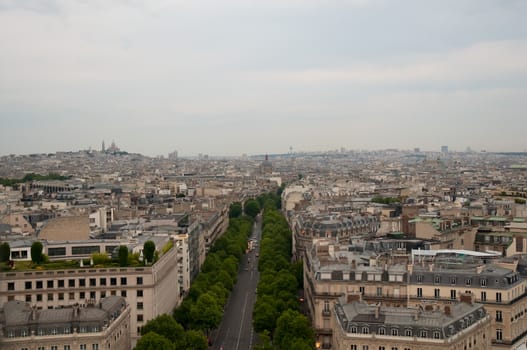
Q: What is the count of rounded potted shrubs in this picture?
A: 4